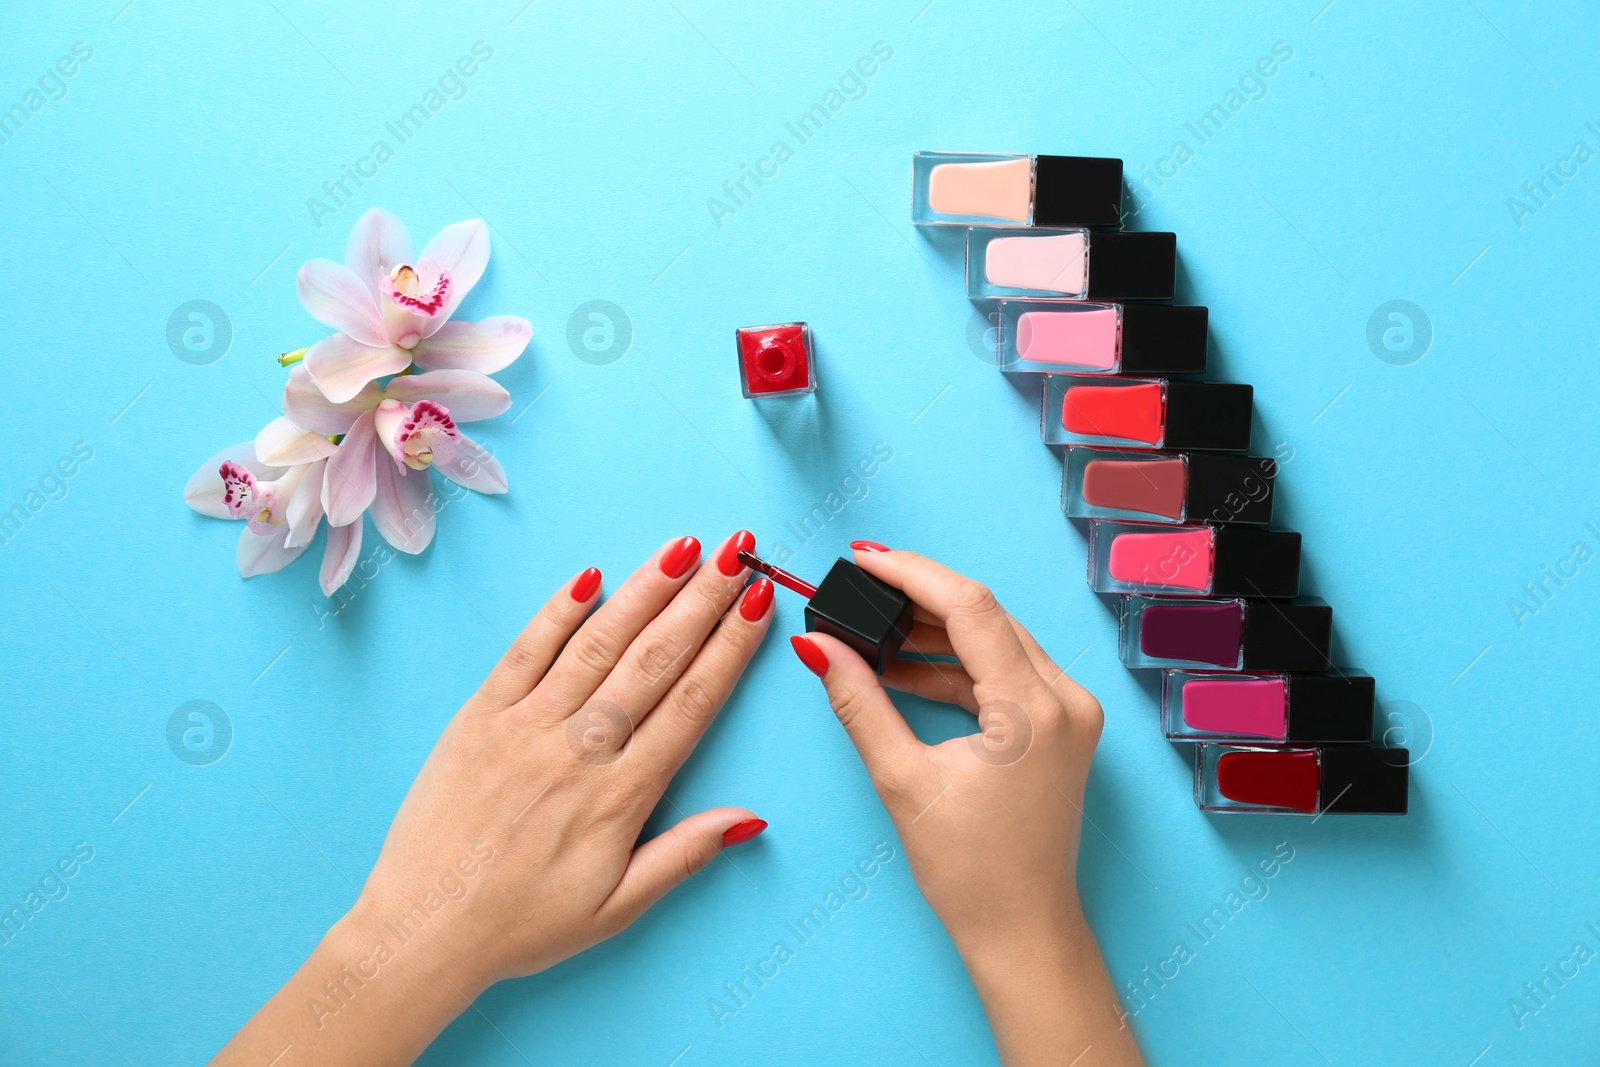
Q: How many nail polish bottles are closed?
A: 9